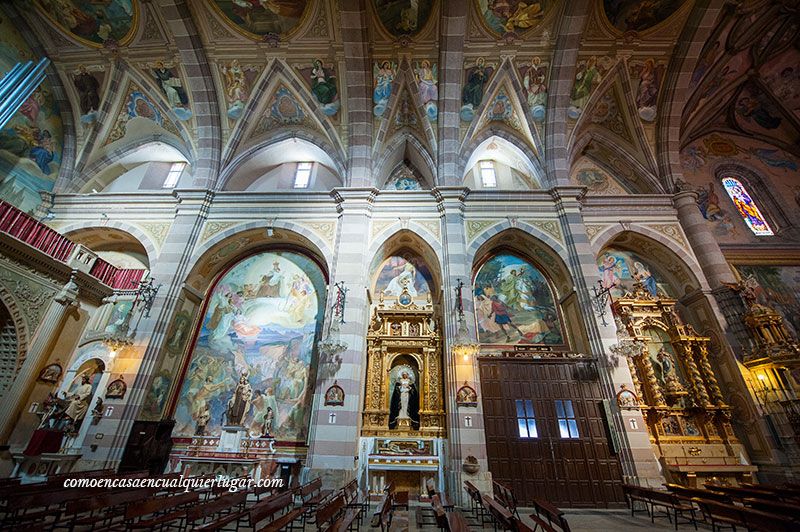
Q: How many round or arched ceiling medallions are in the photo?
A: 5